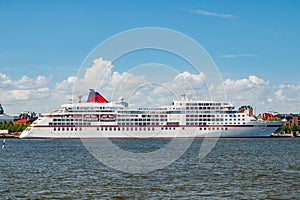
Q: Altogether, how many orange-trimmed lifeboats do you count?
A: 2